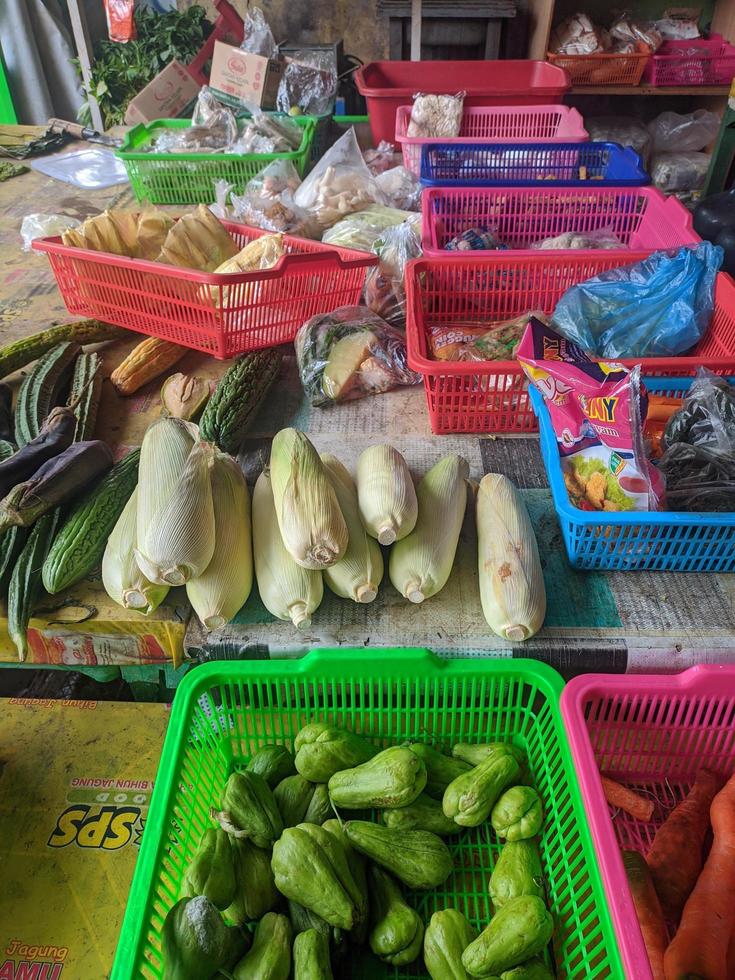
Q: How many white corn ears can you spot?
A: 9